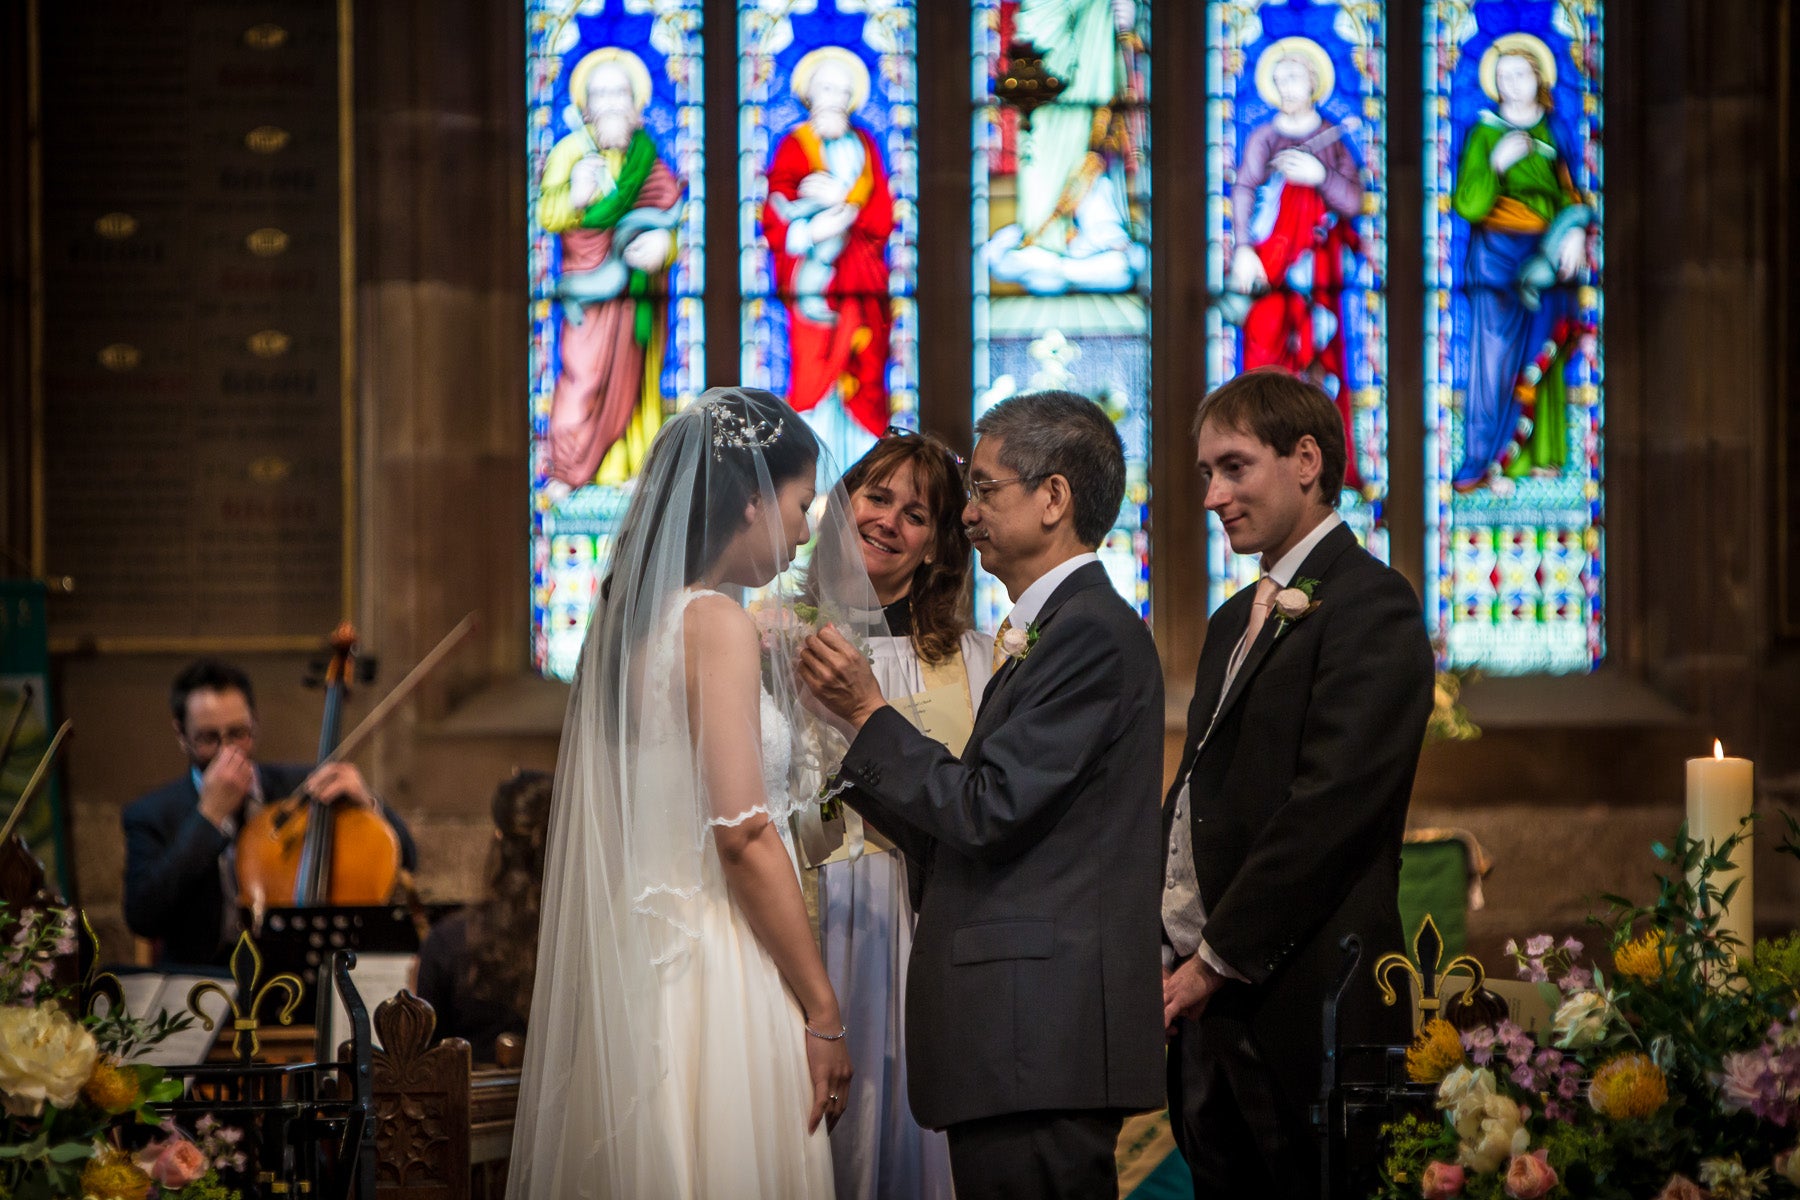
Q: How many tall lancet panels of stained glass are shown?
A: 5